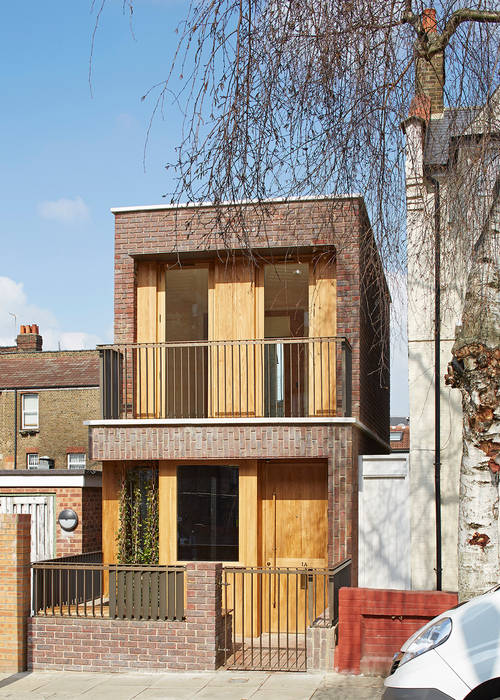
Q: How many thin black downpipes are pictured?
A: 2